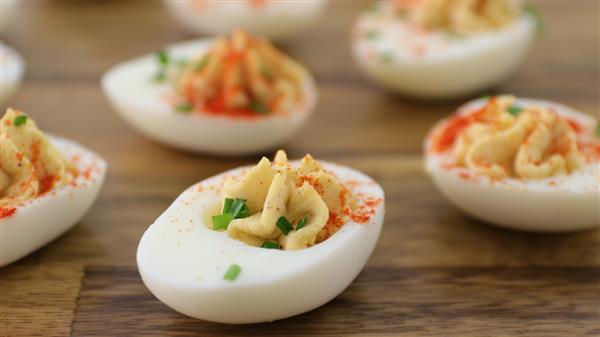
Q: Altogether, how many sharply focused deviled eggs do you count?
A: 1